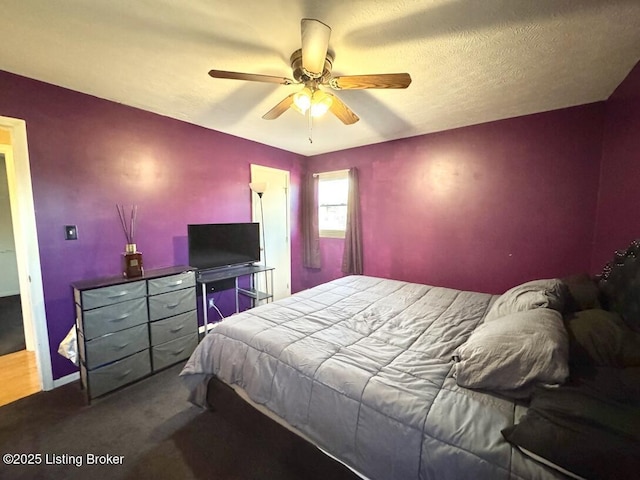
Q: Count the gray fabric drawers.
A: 8